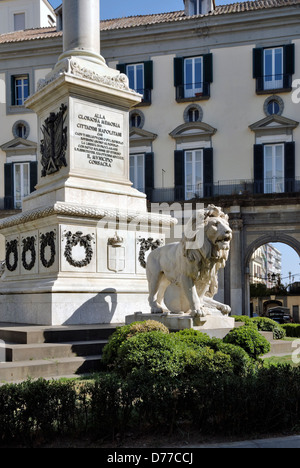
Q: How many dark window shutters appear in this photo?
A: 13